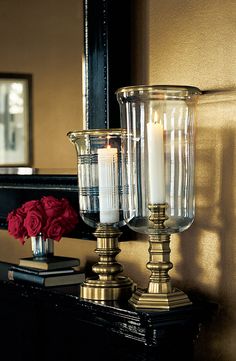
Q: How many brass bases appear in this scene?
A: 2